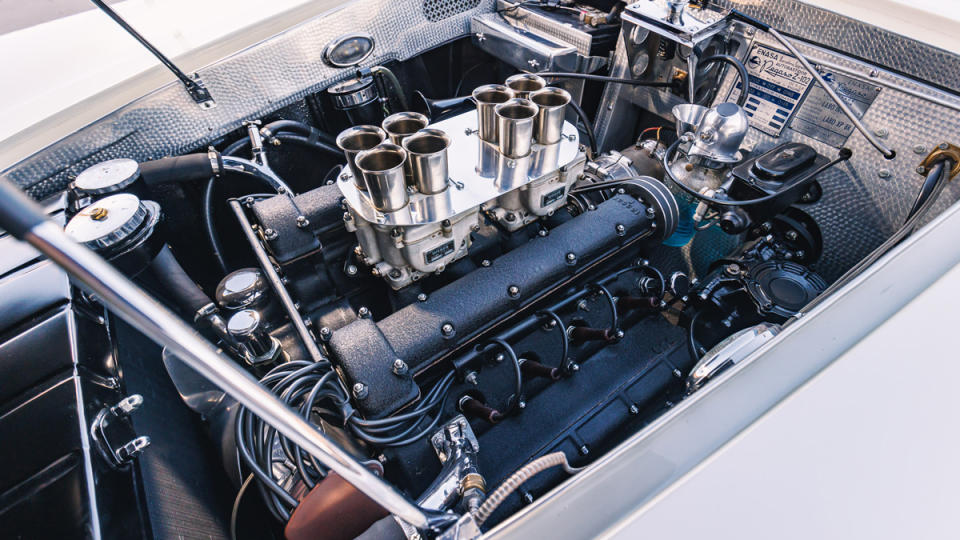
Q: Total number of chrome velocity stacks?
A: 8